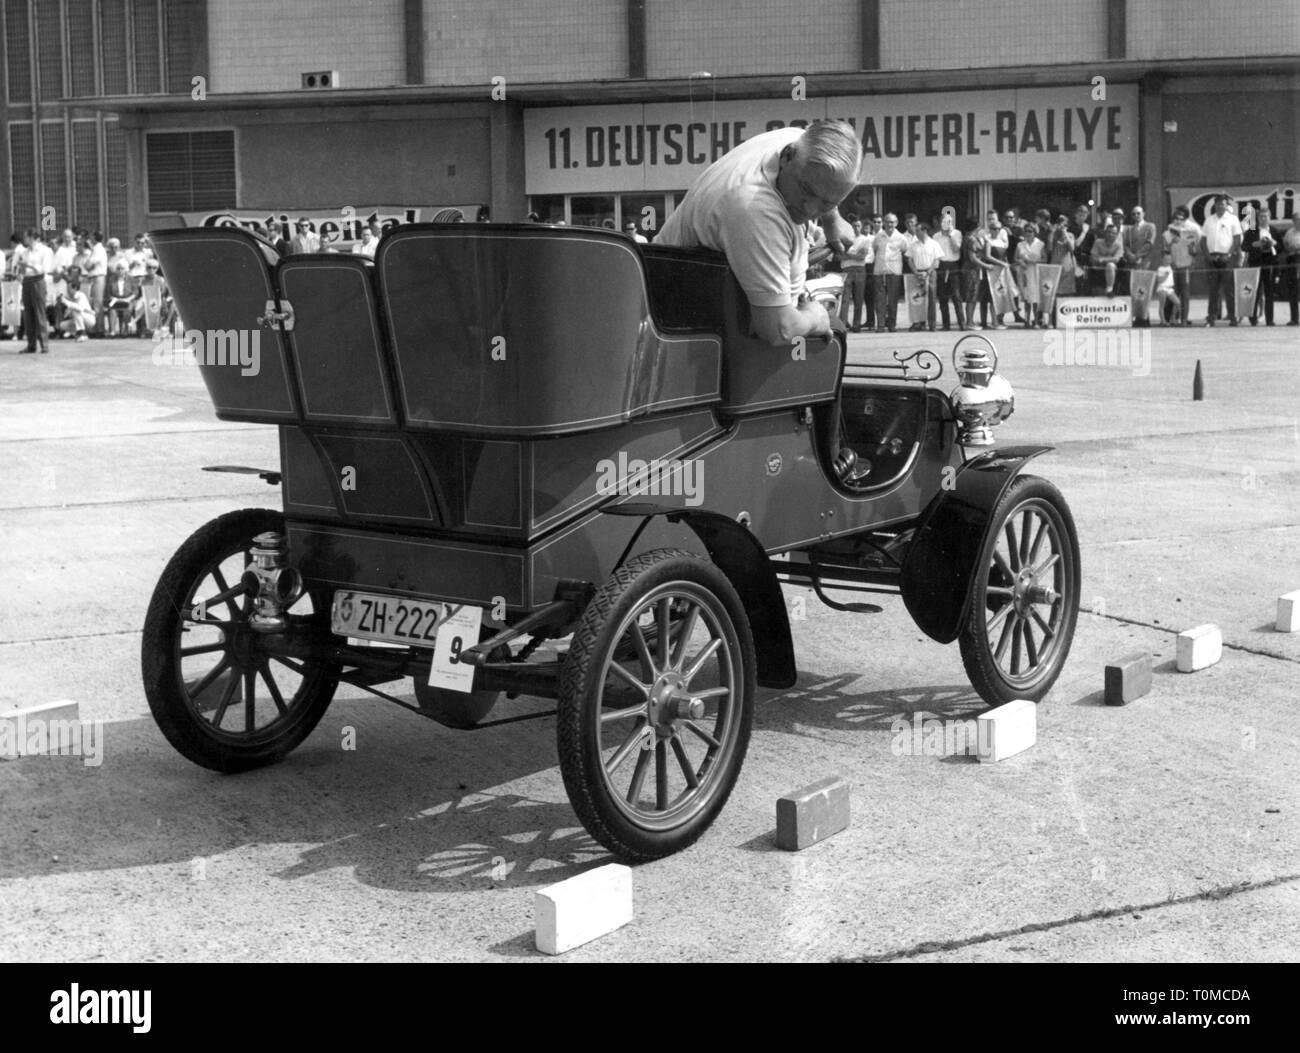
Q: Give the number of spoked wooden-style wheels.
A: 3